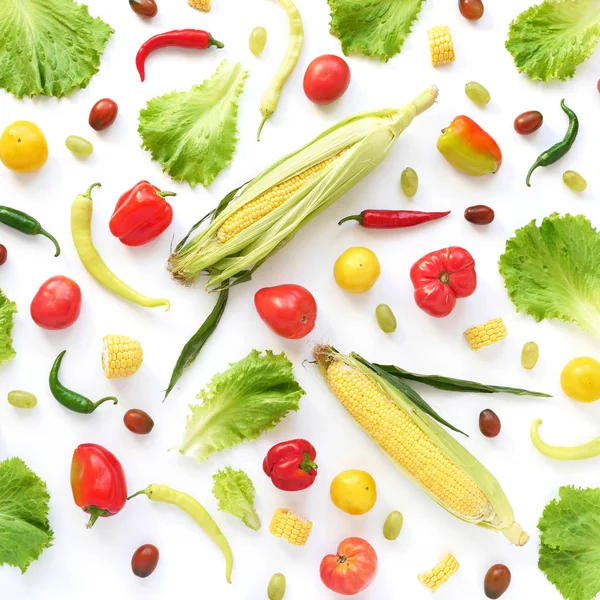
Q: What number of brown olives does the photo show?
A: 10